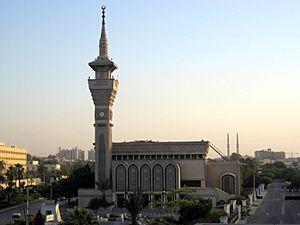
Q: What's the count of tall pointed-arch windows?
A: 5